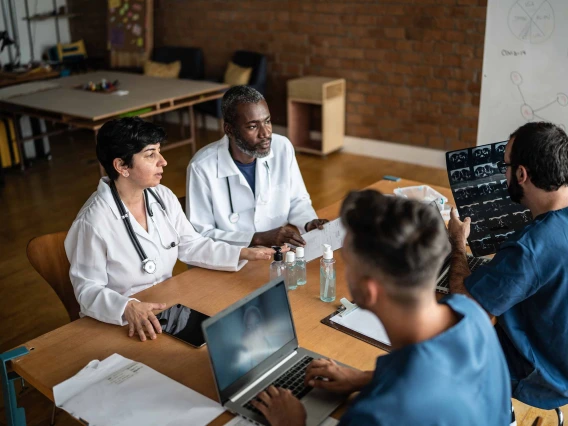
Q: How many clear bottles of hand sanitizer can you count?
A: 4